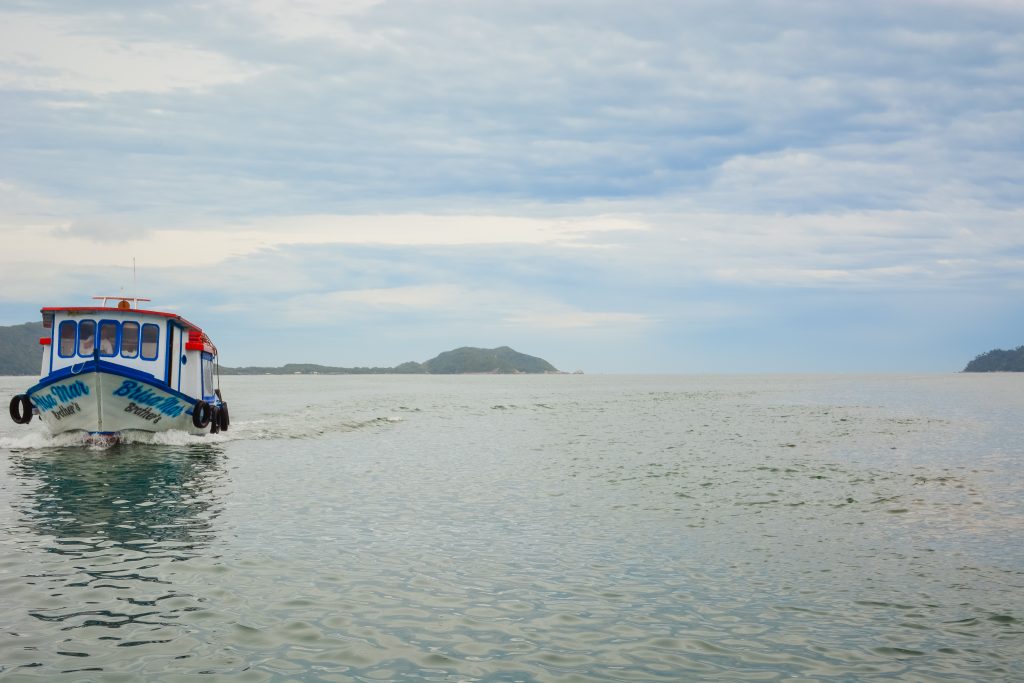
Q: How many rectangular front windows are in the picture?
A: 5